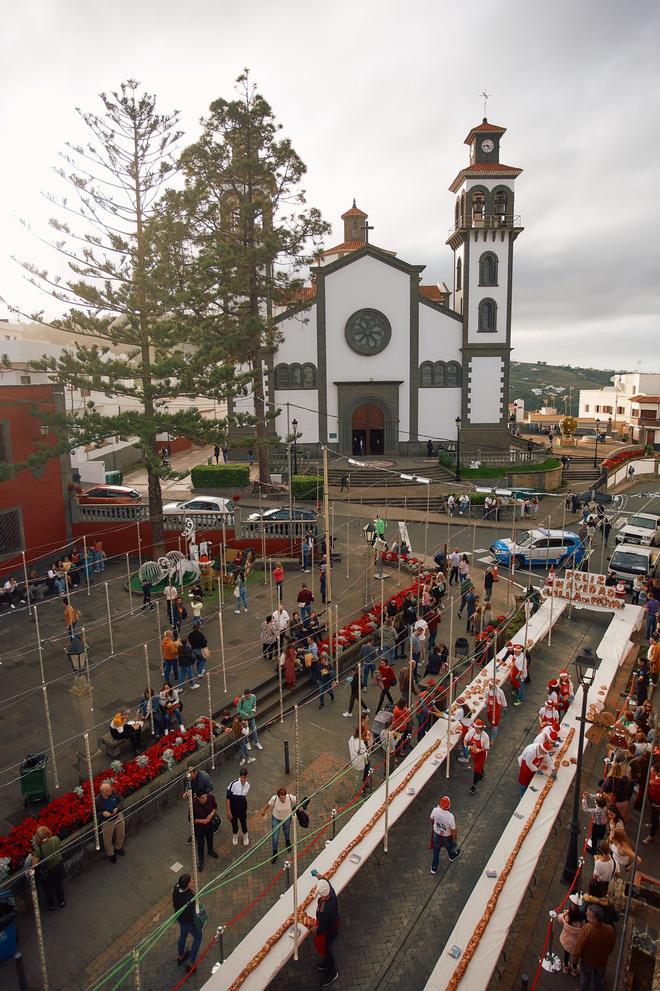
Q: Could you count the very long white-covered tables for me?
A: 2